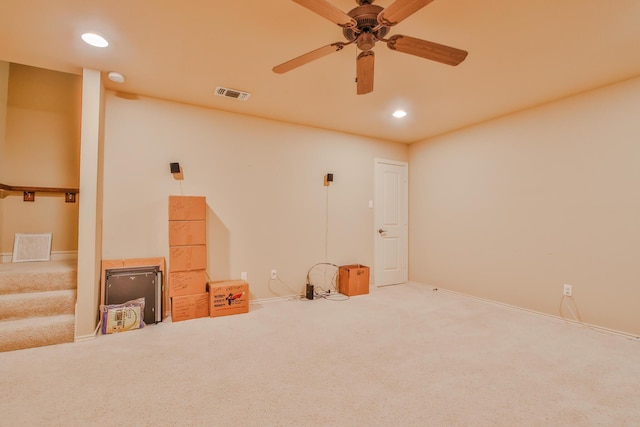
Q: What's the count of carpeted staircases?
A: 1